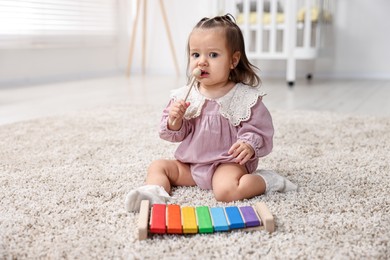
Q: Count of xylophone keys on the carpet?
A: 7